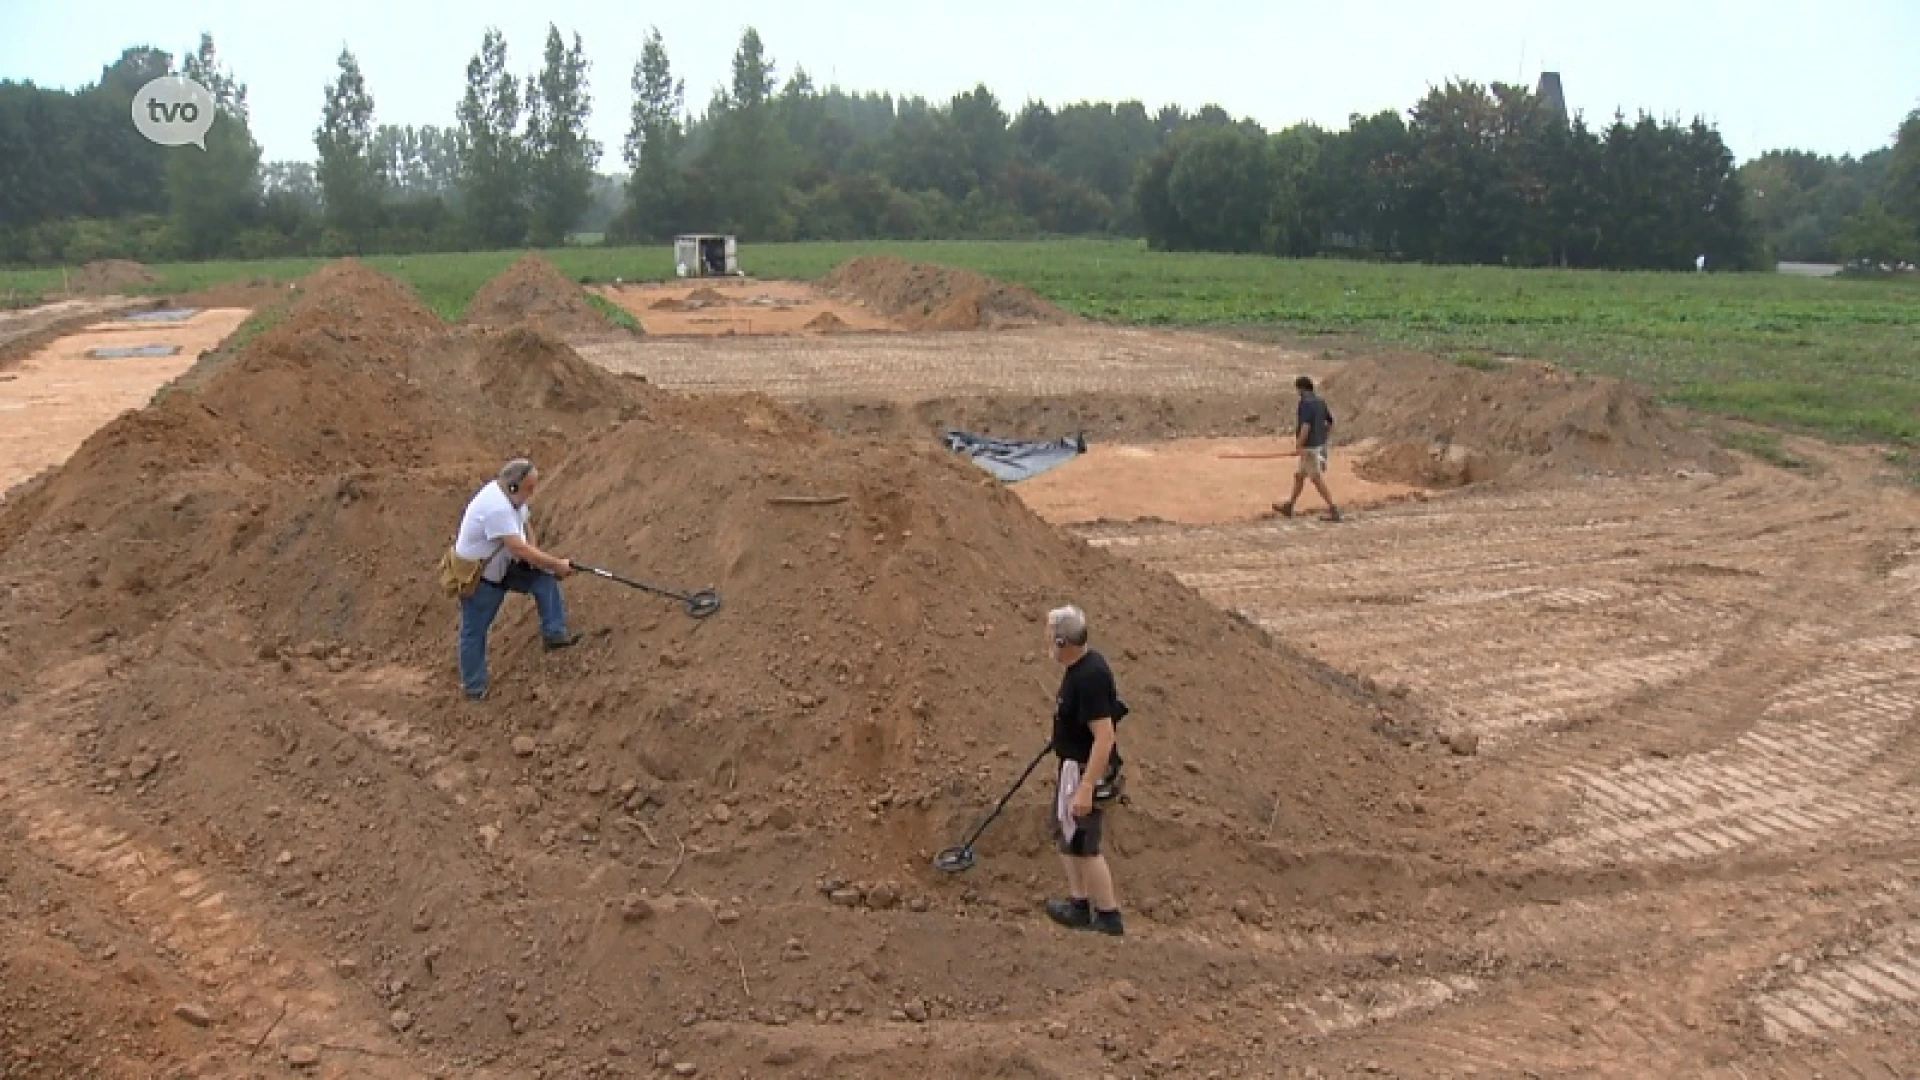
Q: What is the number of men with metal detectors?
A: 2